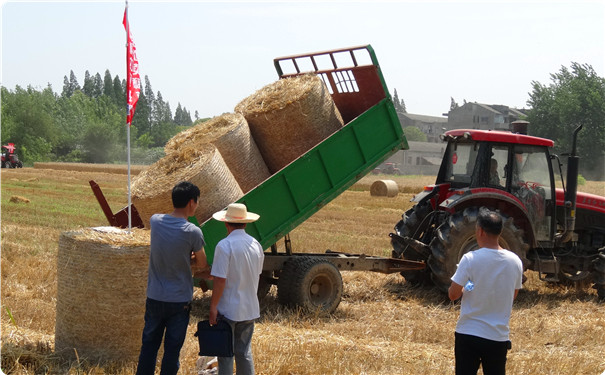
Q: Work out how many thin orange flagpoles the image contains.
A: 0